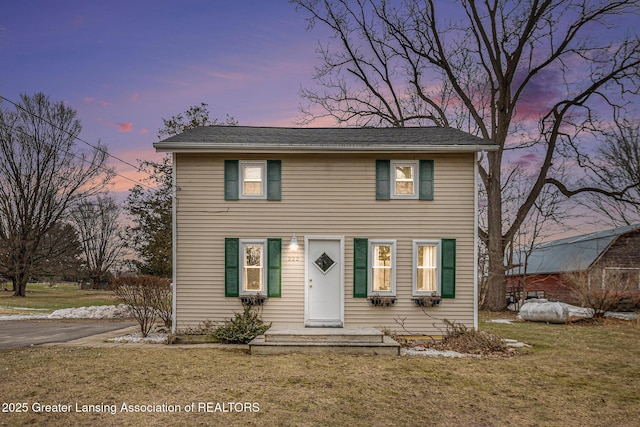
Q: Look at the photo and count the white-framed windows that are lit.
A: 5